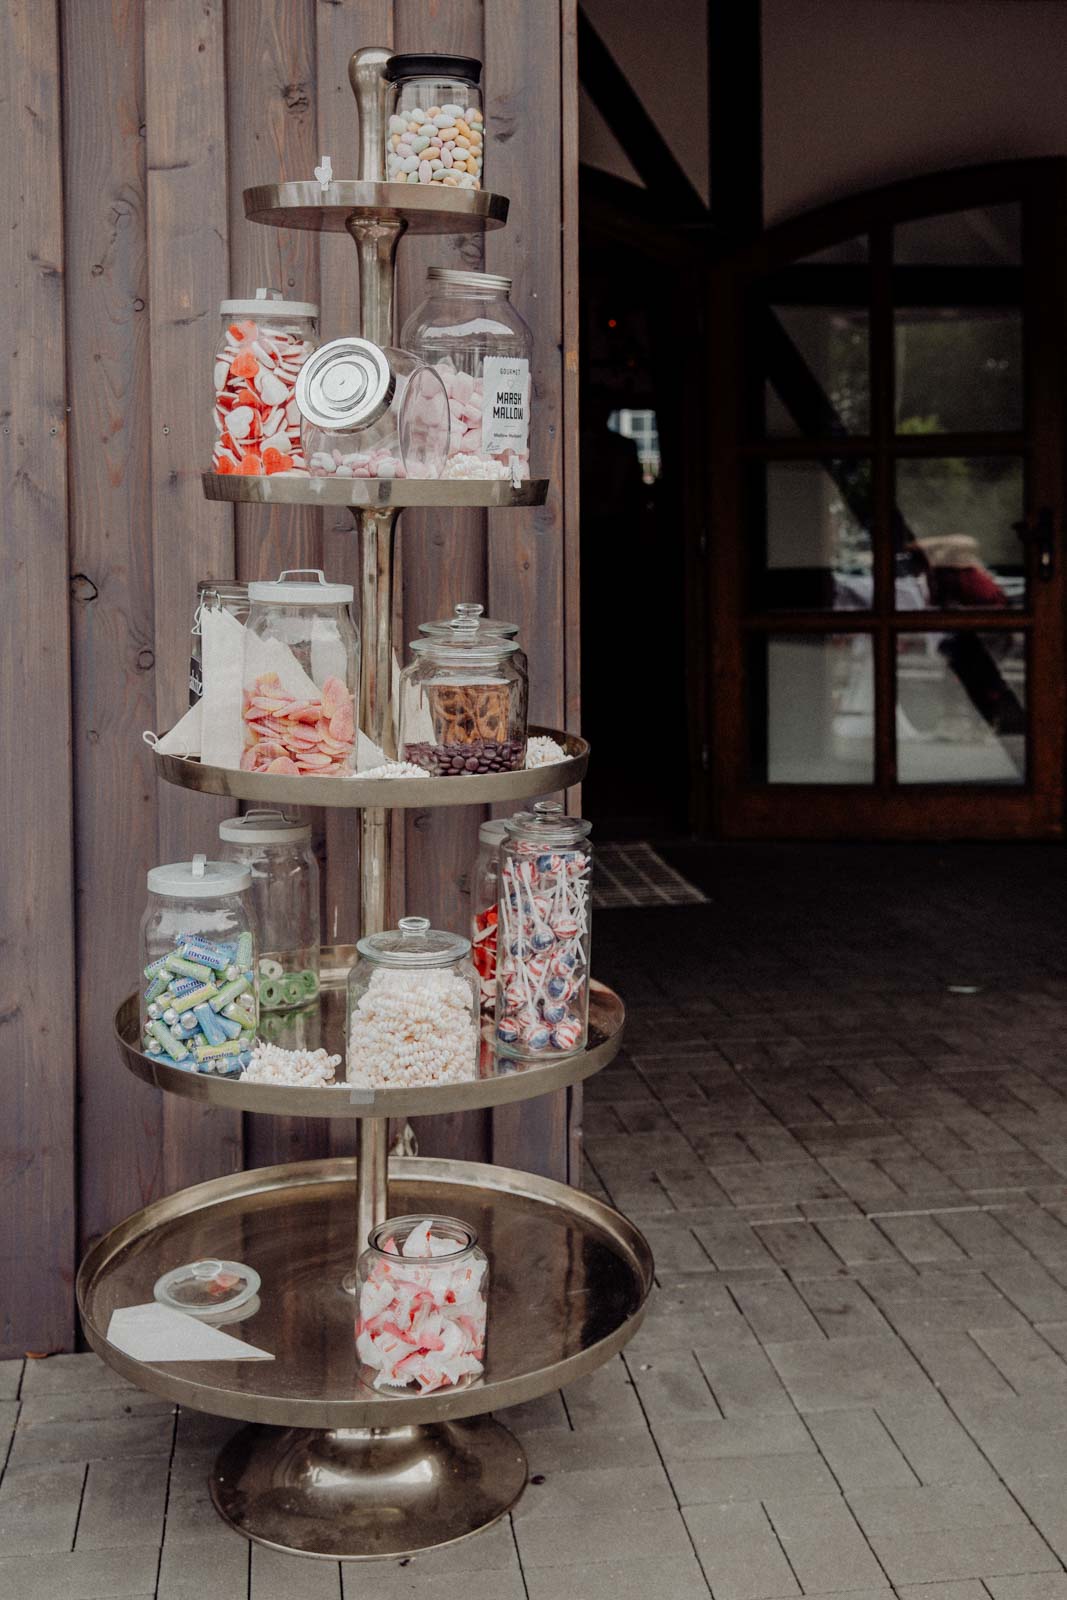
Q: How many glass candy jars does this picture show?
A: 14